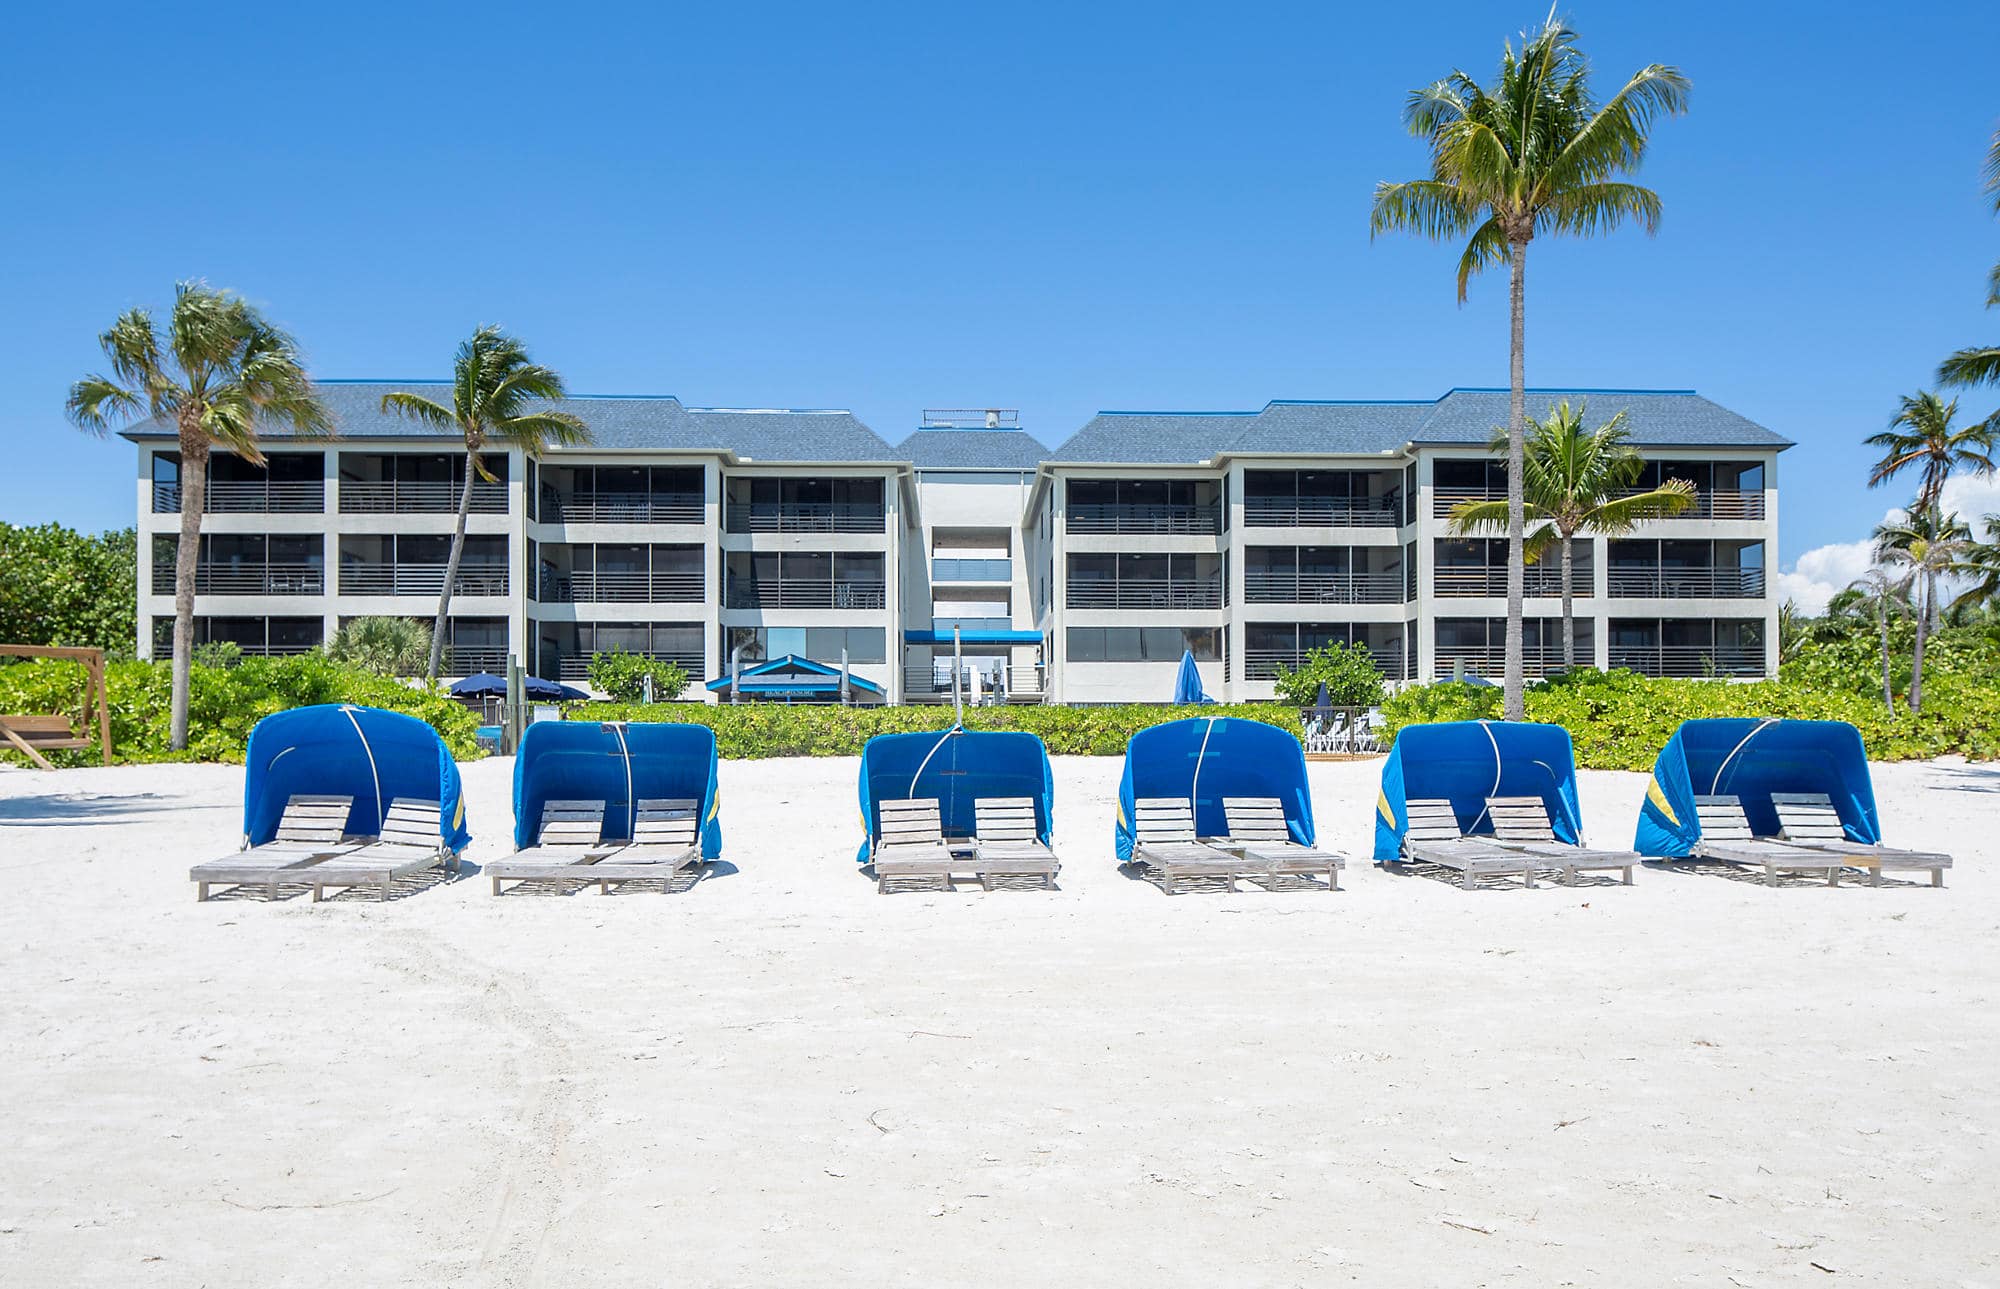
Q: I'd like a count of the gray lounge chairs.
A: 12